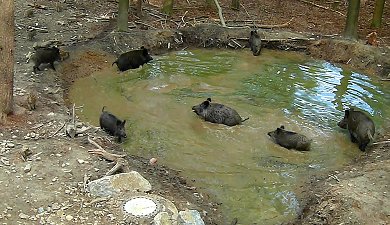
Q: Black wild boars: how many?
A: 7